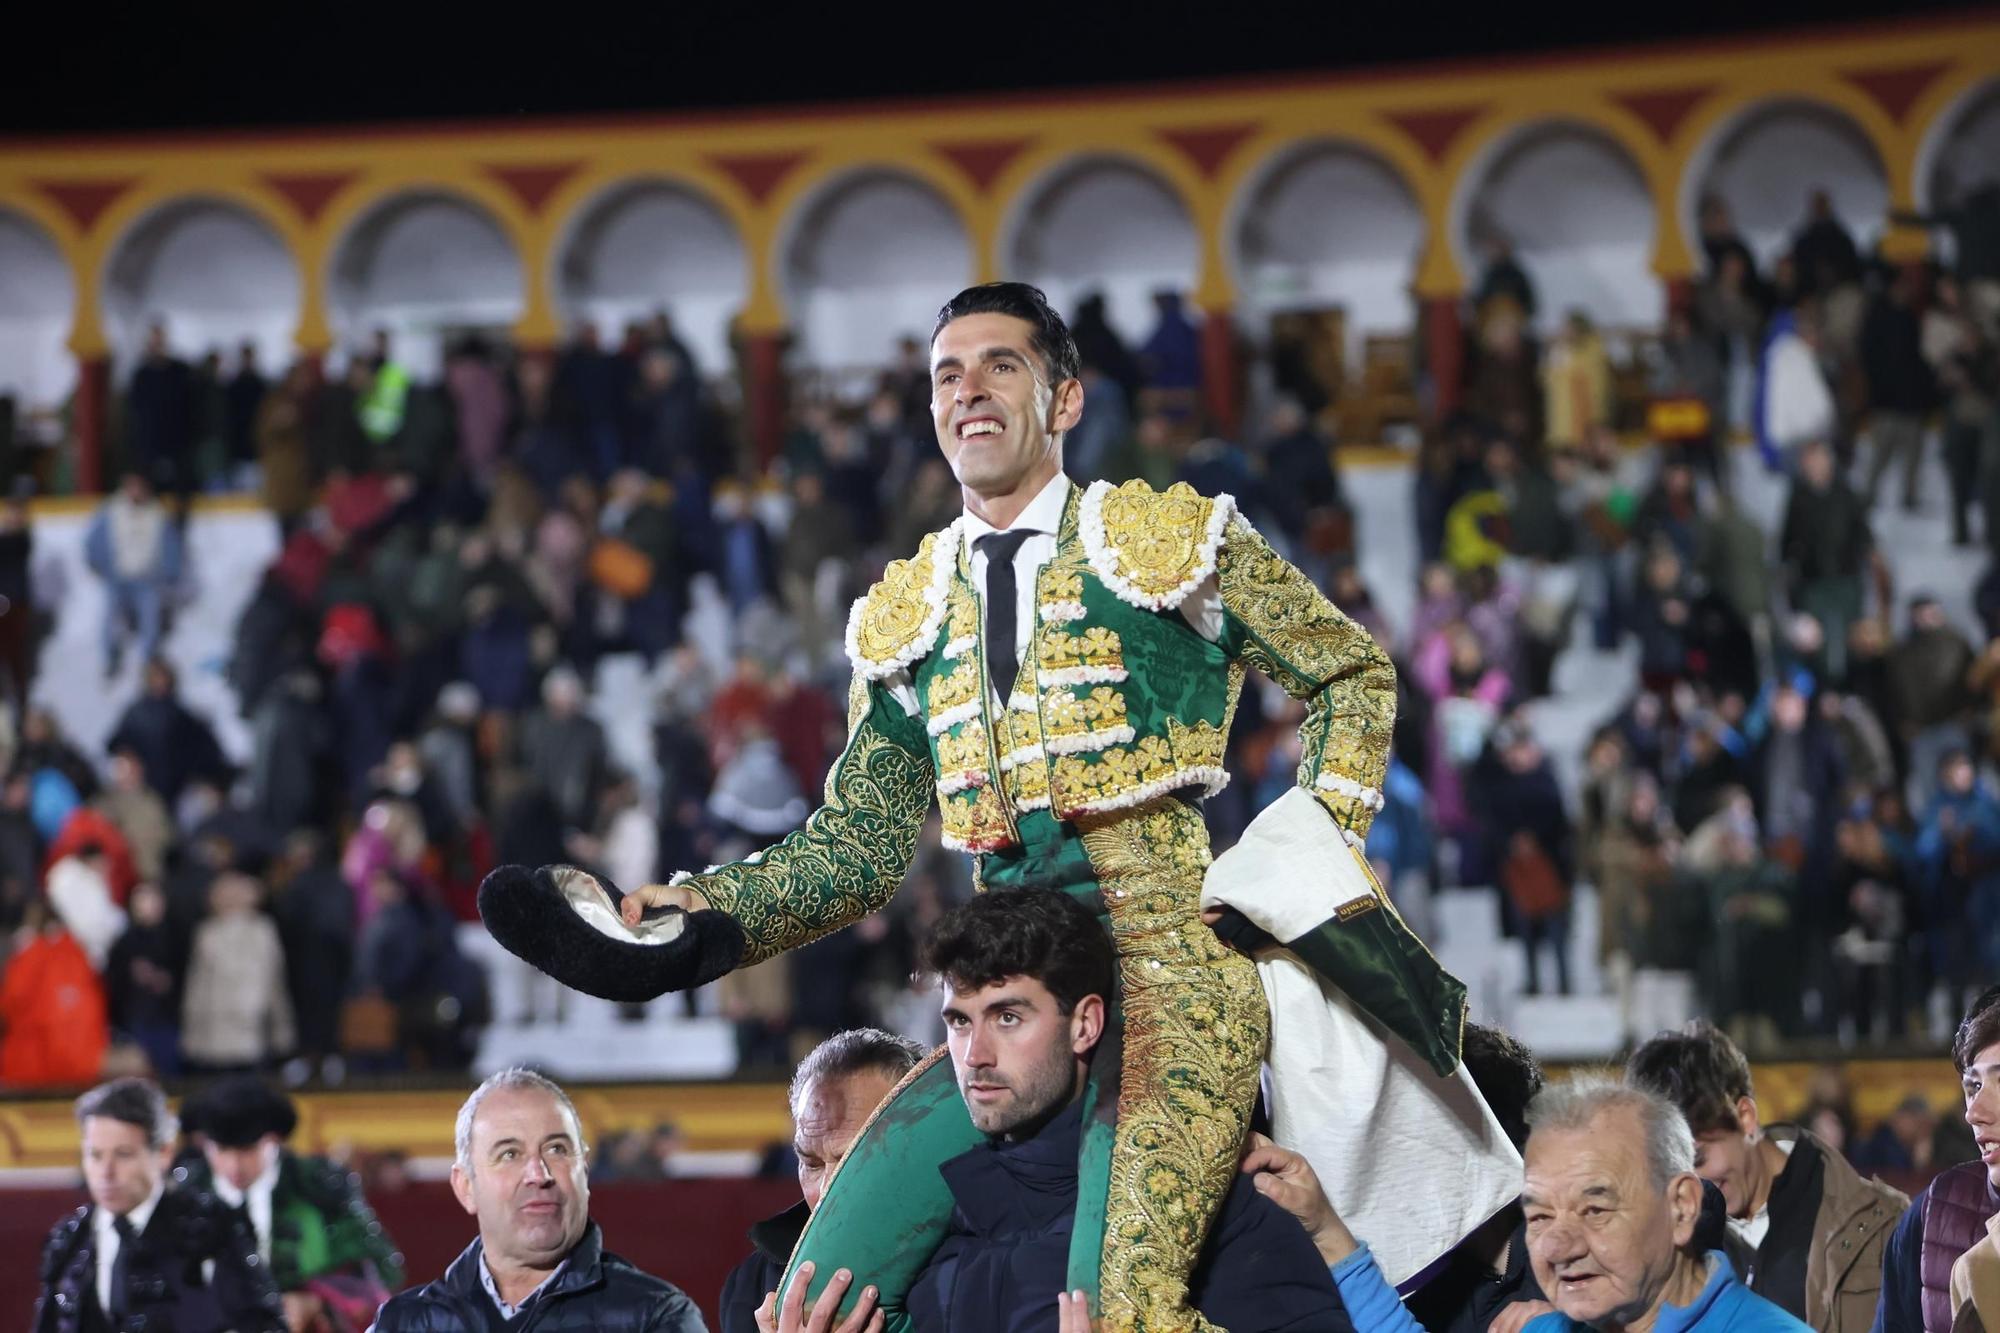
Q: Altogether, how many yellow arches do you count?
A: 10